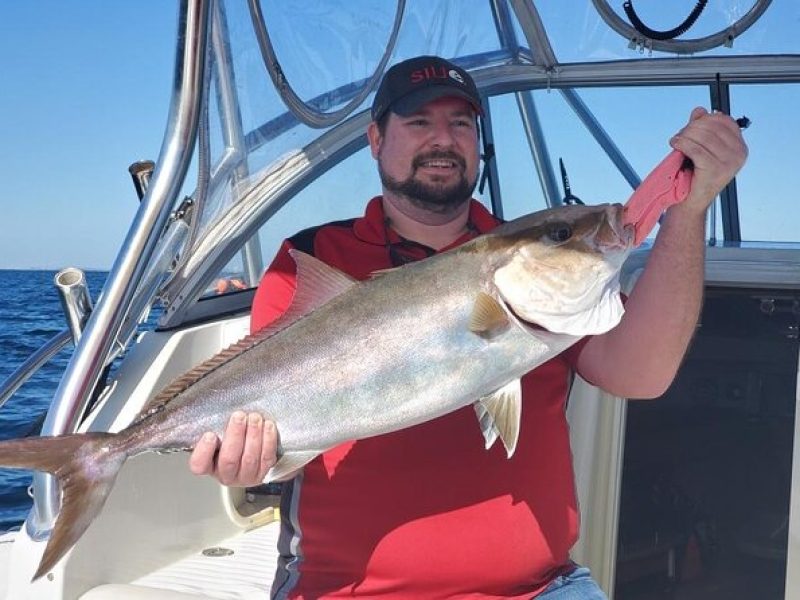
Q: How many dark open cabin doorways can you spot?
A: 1